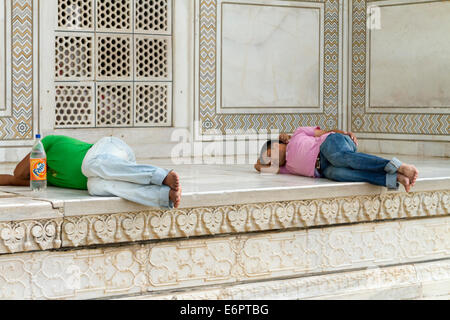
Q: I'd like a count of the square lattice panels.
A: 9